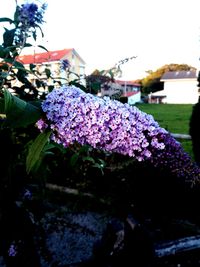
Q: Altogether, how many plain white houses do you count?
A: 1